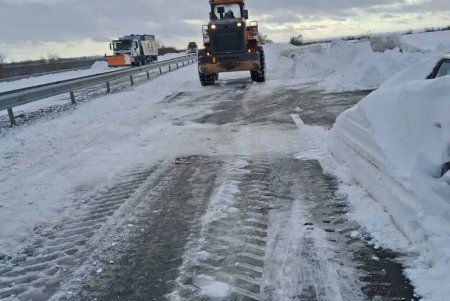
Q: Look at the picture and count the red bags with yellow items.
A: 0